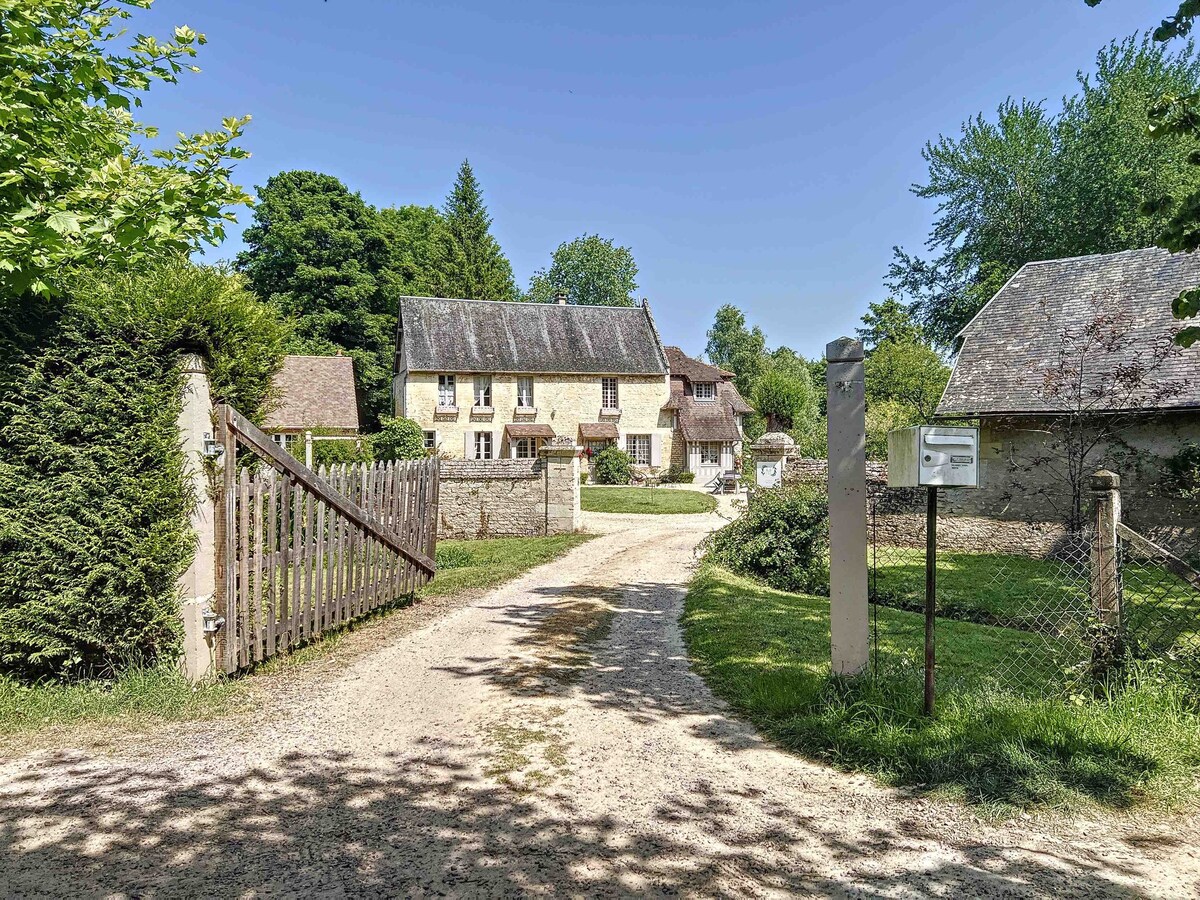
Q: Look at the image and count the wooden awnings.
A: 2